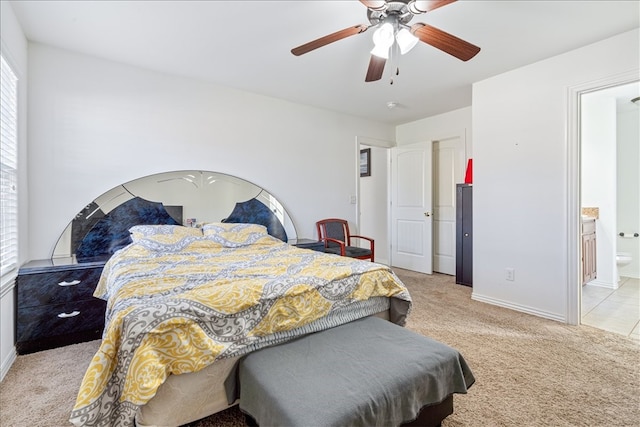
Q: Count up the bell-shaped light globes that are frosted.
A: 3